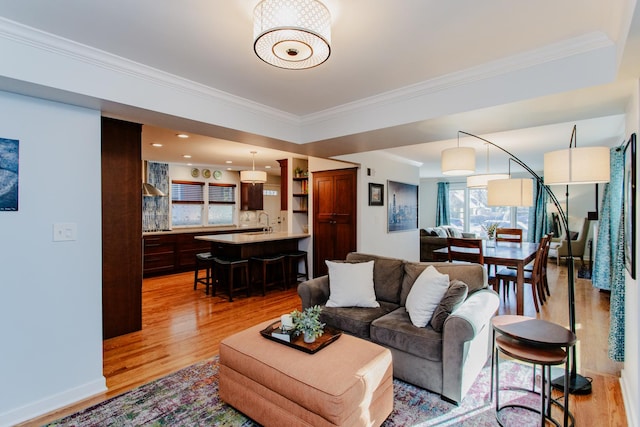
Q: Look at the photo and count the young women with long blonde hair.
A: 0